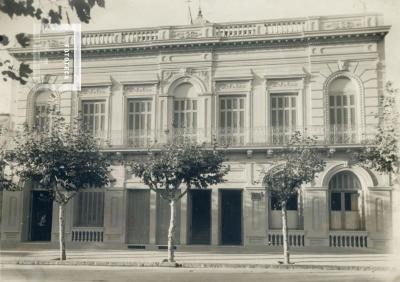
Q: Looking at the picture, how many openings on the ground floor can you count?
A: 8